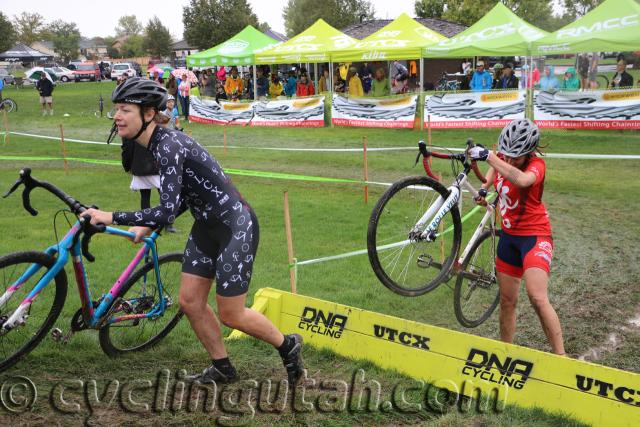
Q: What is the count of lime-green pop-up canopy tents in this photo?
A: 5